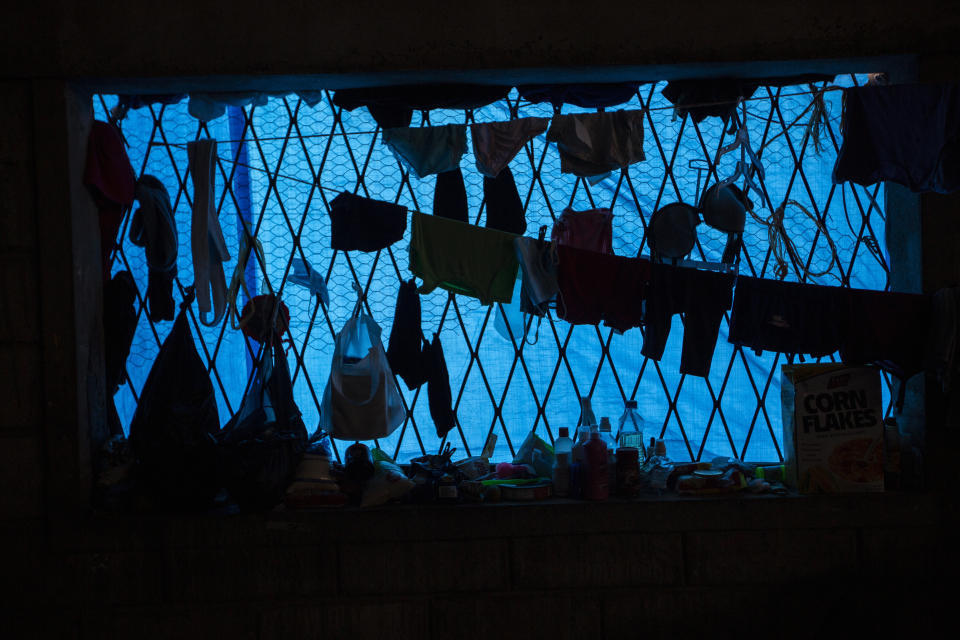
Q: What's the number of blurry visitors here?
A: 0